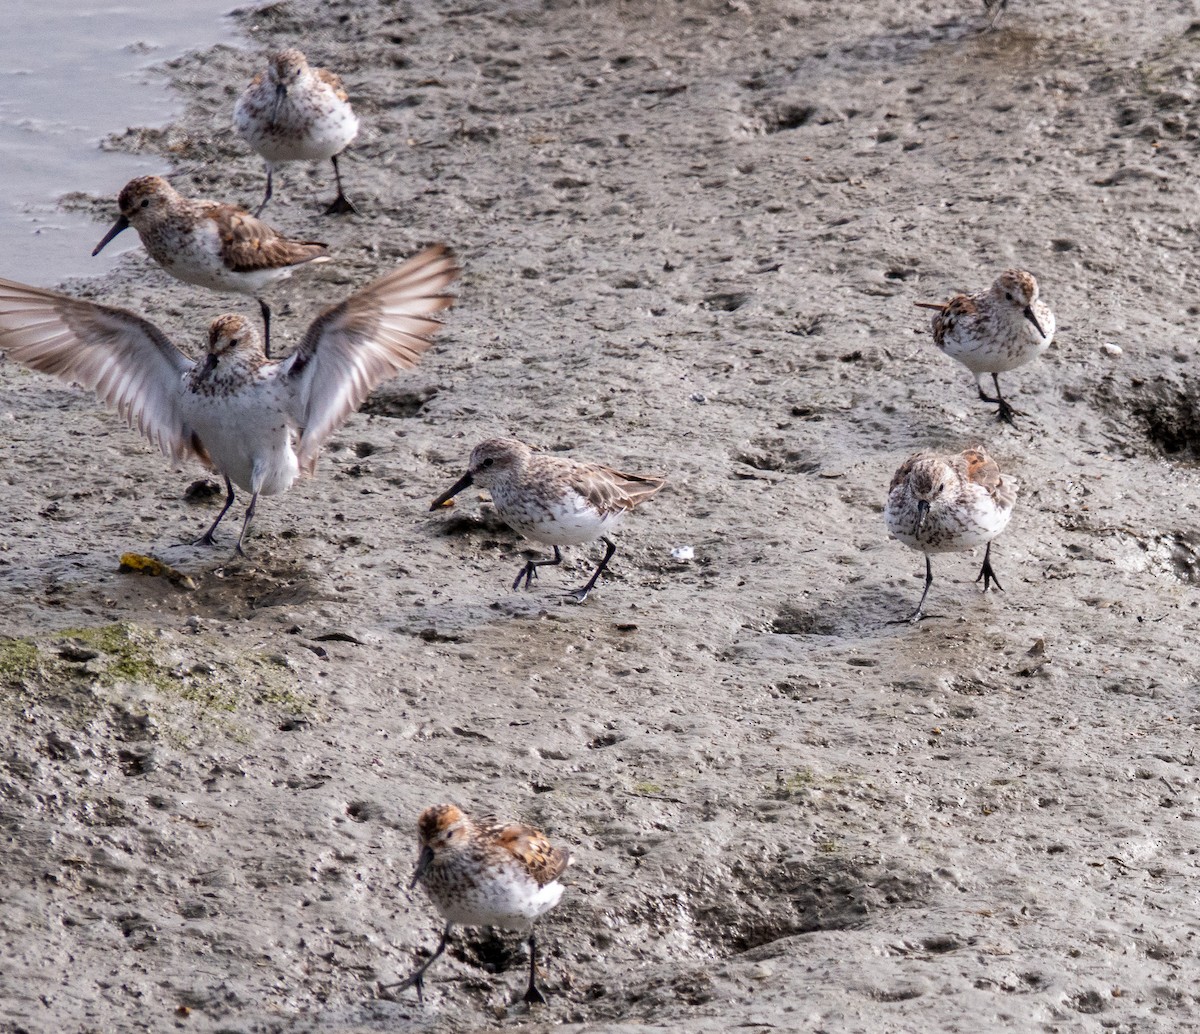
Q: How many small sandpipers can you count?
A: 7